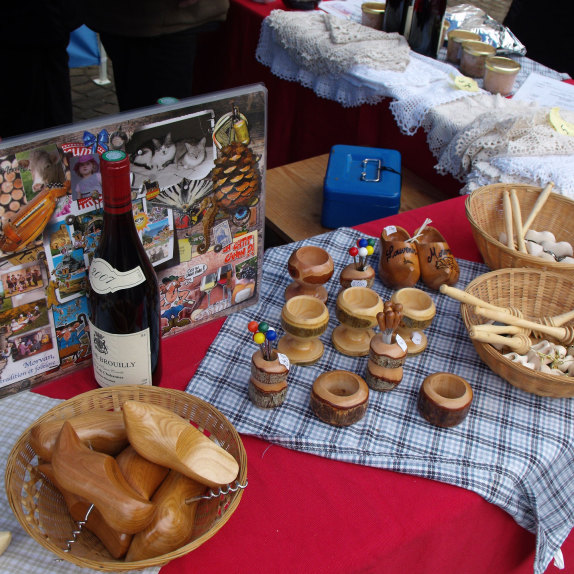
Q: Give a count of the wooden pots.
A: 9